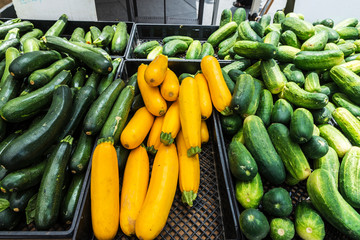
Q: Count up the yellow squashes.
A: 14